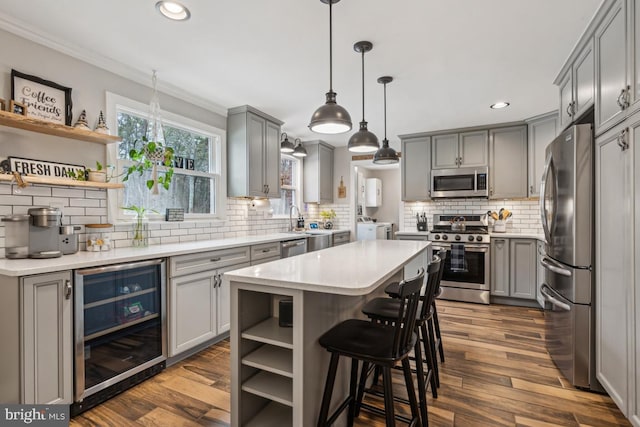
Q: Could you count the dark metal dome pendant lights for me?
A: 3